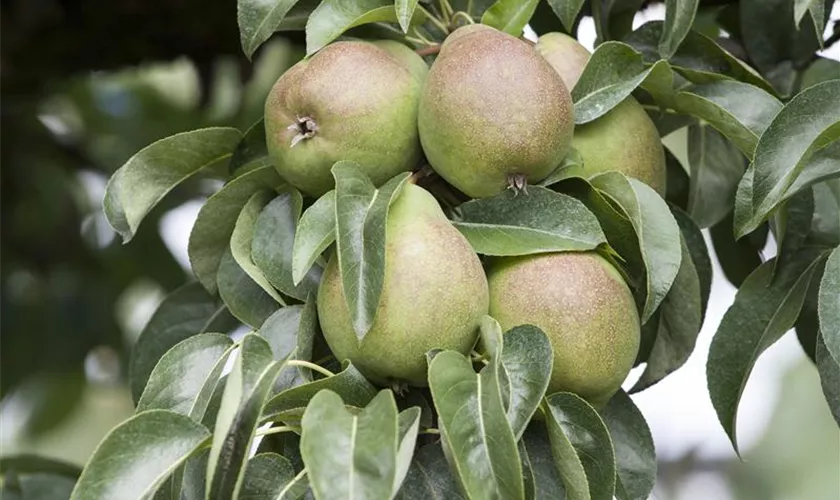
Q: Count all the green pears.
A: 5